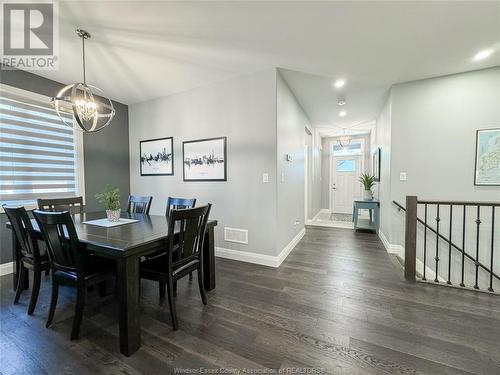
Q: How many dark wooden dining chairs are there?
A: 6